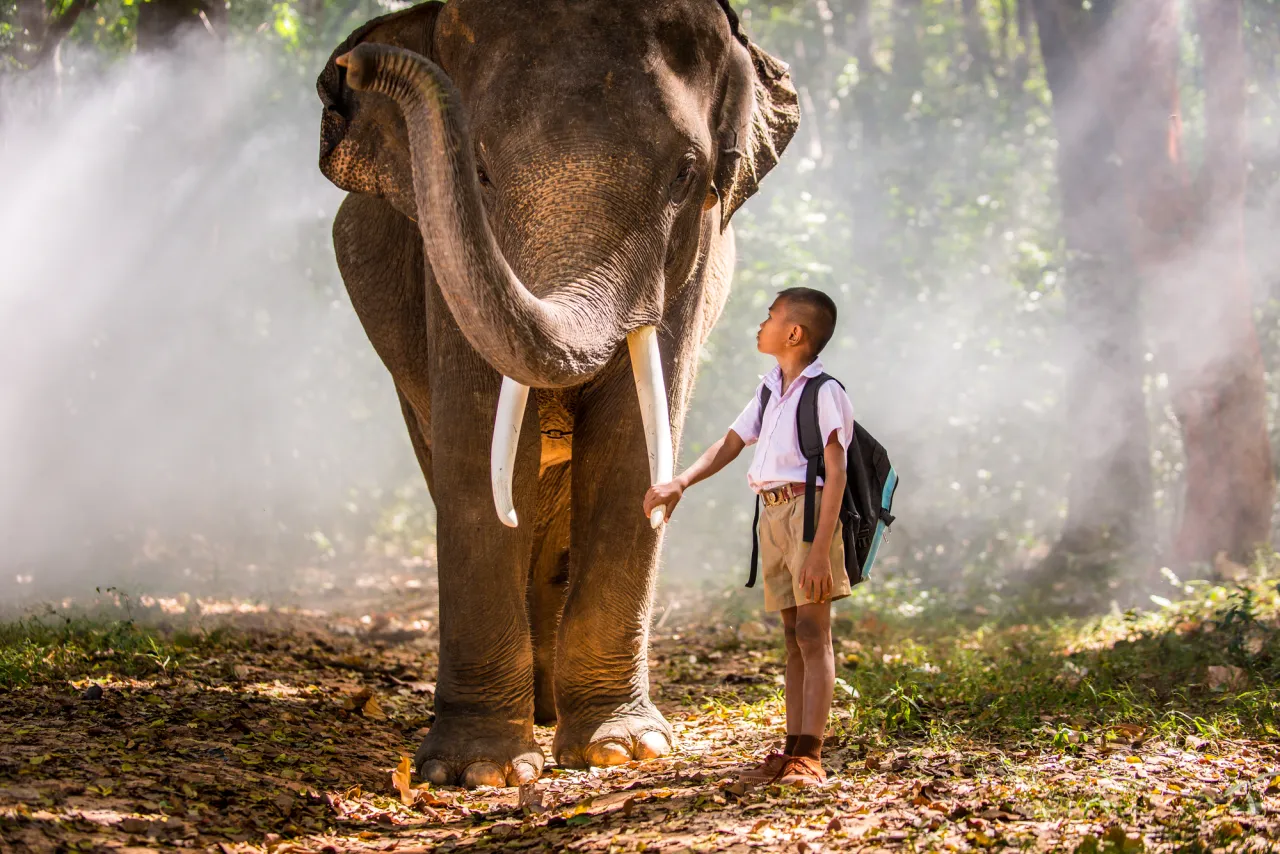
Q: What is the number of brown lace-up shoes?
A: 2